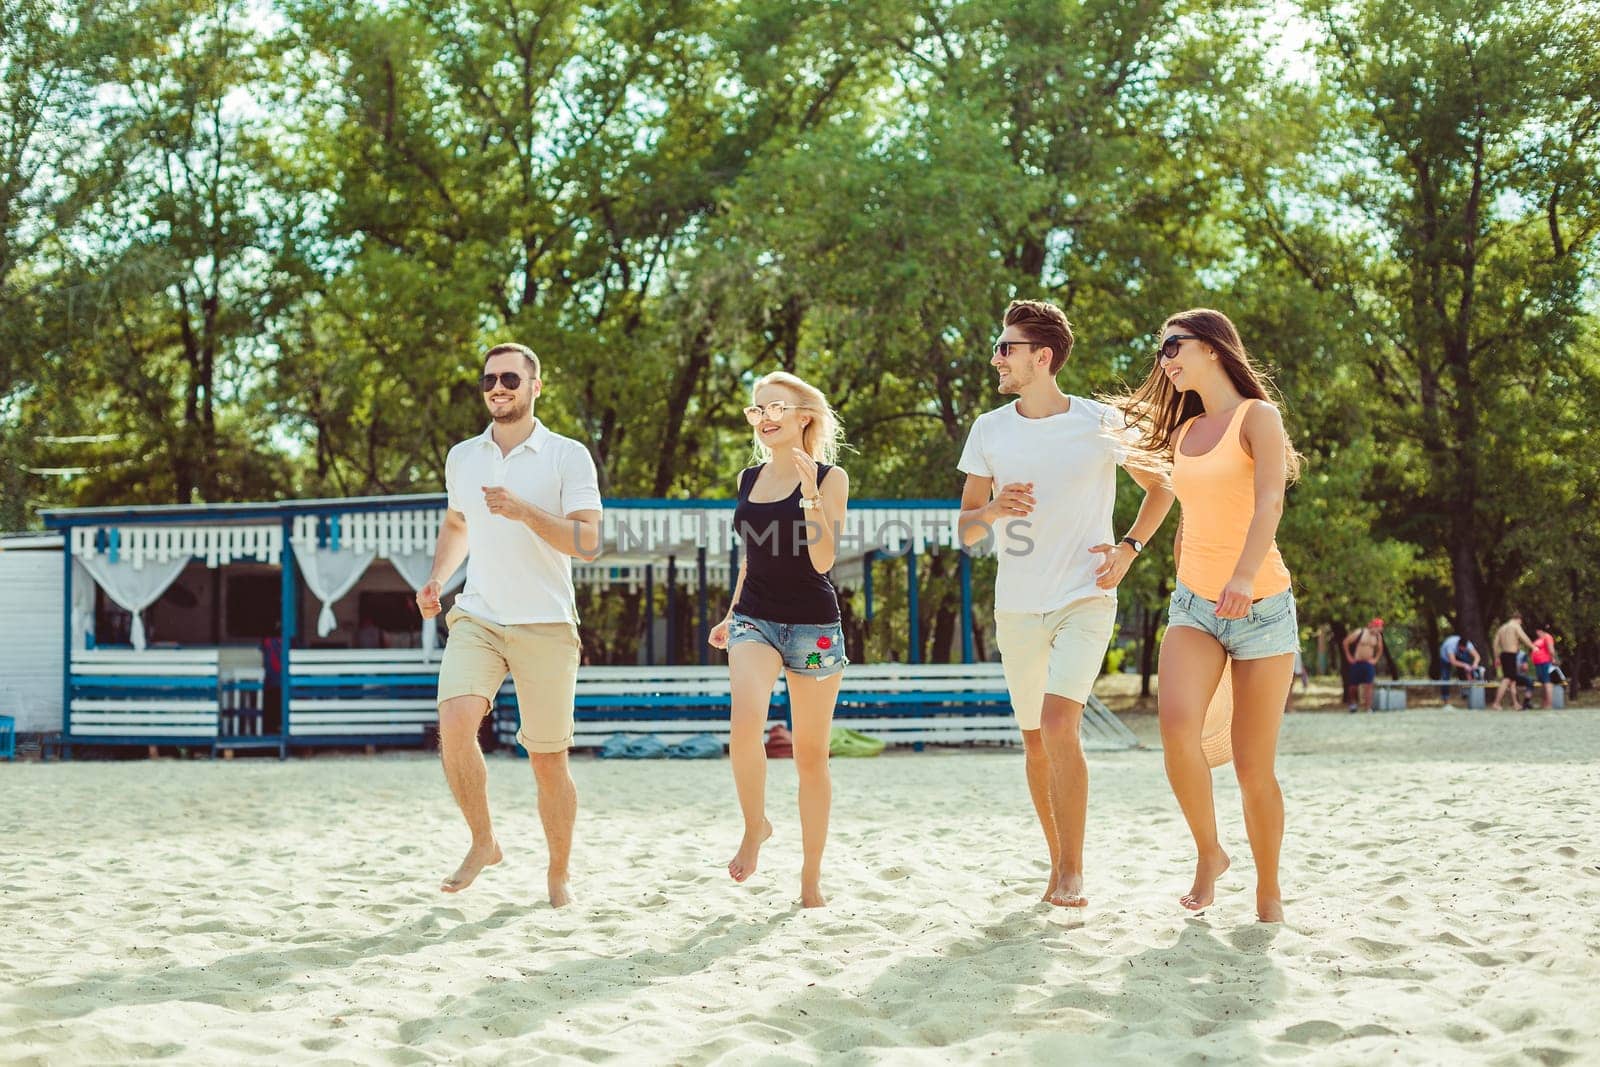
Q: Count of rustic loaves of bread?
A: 0